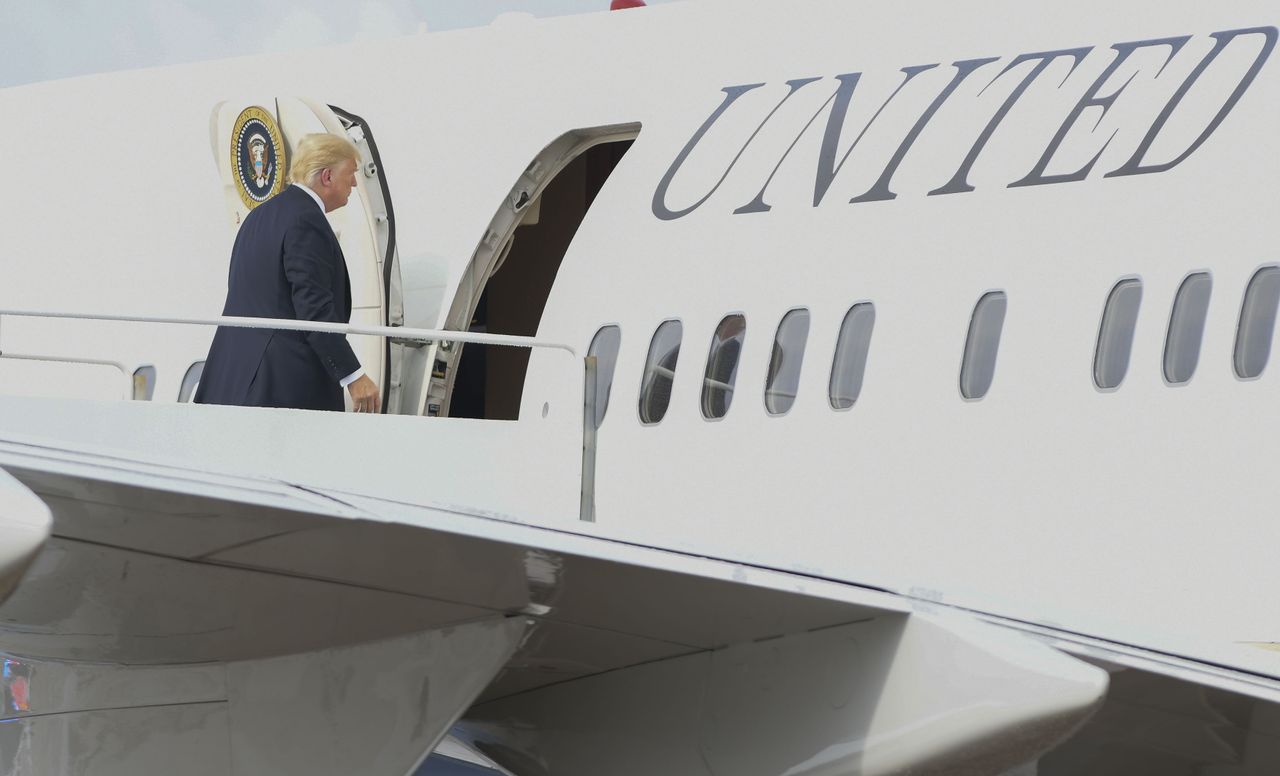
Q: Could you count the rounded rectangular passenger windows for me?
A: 11